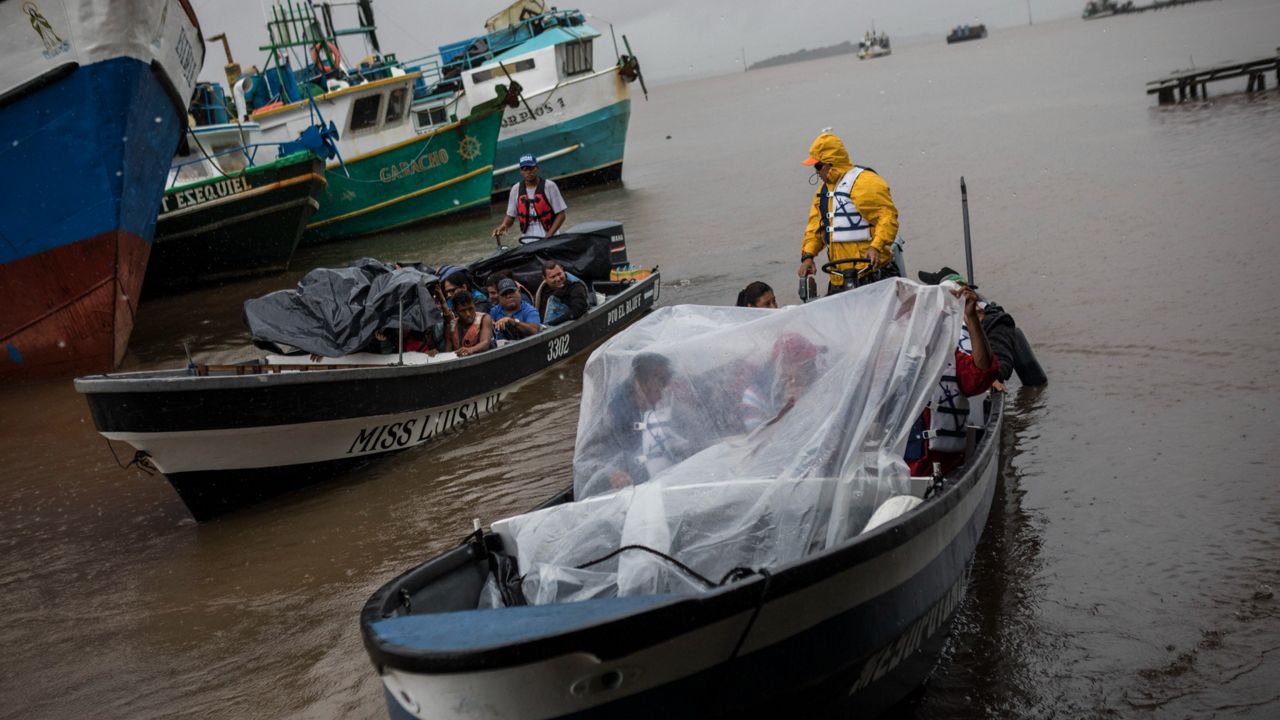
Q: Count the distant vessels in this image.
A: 3